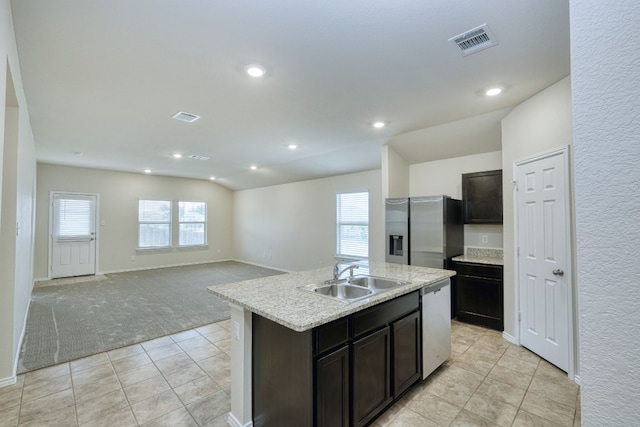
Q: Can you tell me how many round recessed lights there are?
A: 8